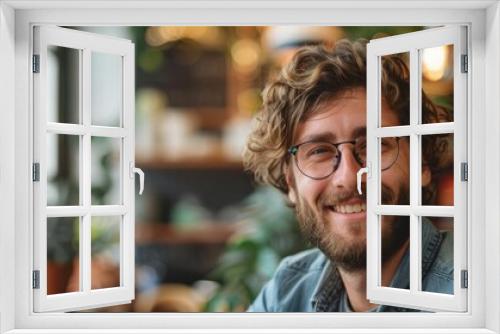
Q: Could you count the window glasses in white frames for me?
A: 12